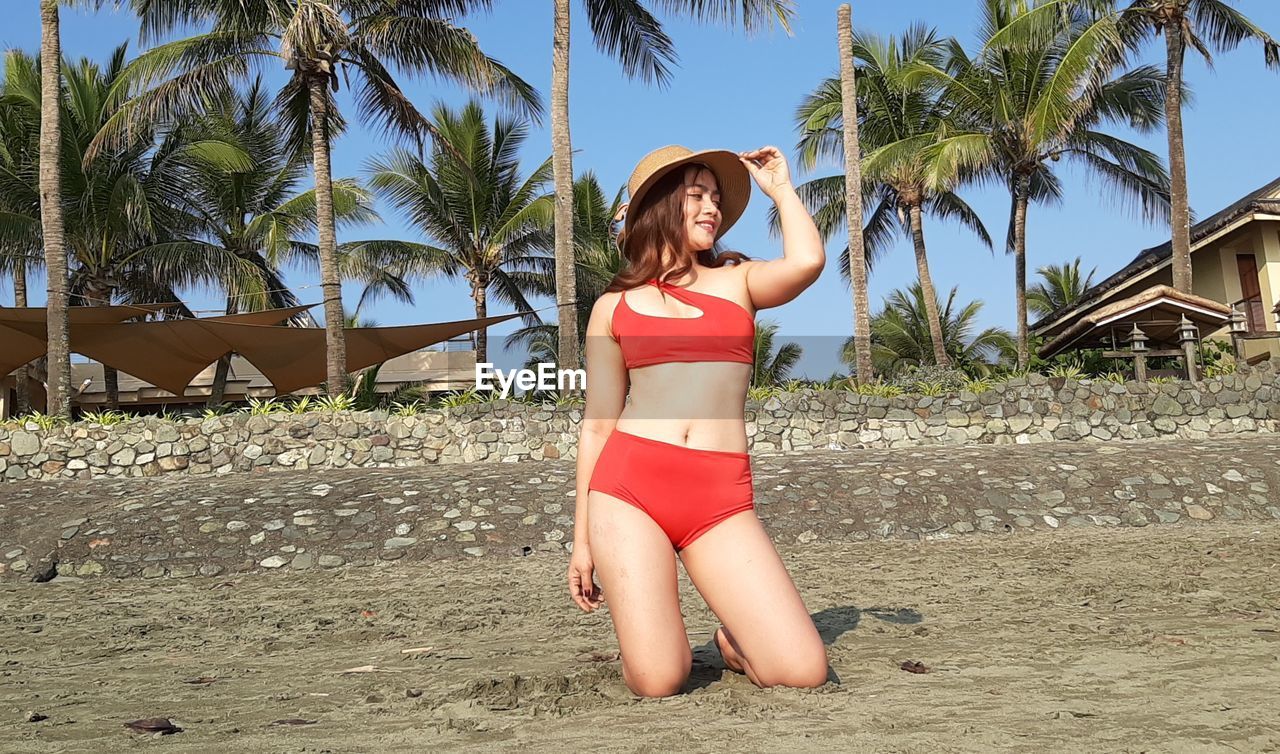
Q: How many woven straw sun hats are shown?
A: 1